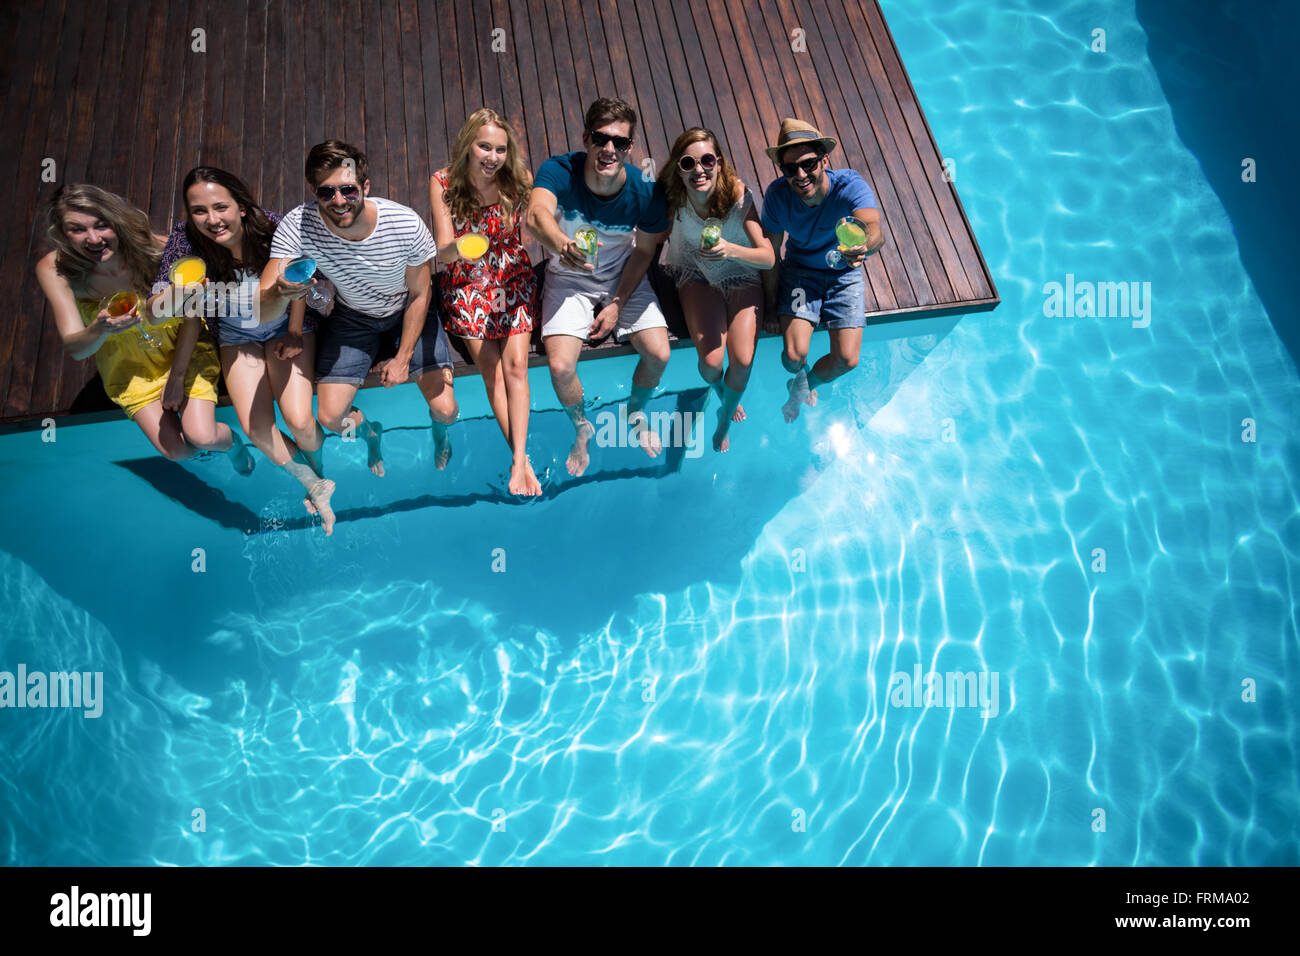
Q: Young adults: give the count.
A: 7